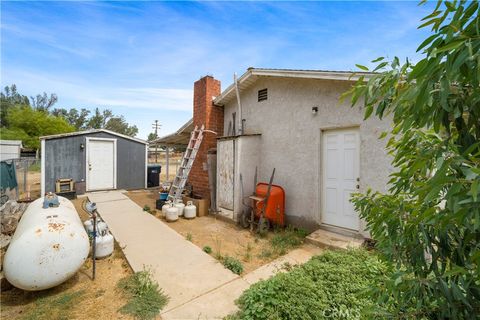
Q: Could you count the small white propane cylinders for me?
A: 6